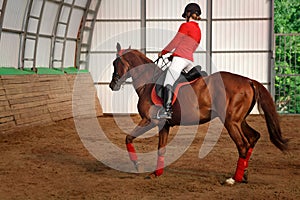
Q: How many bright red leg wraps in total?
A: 4